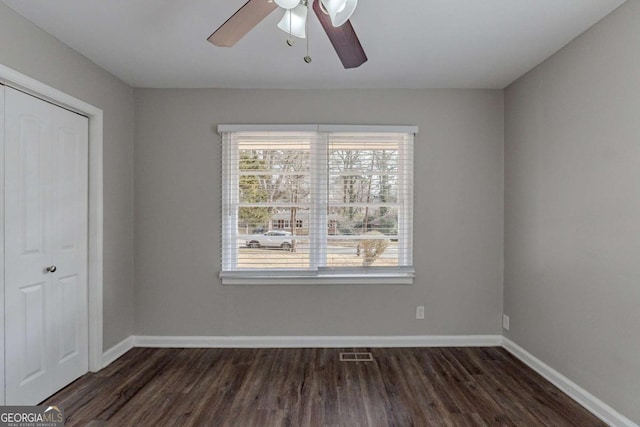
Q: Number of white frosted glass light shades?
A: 3